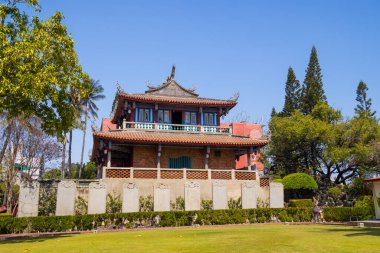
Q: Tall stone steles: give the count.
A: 9